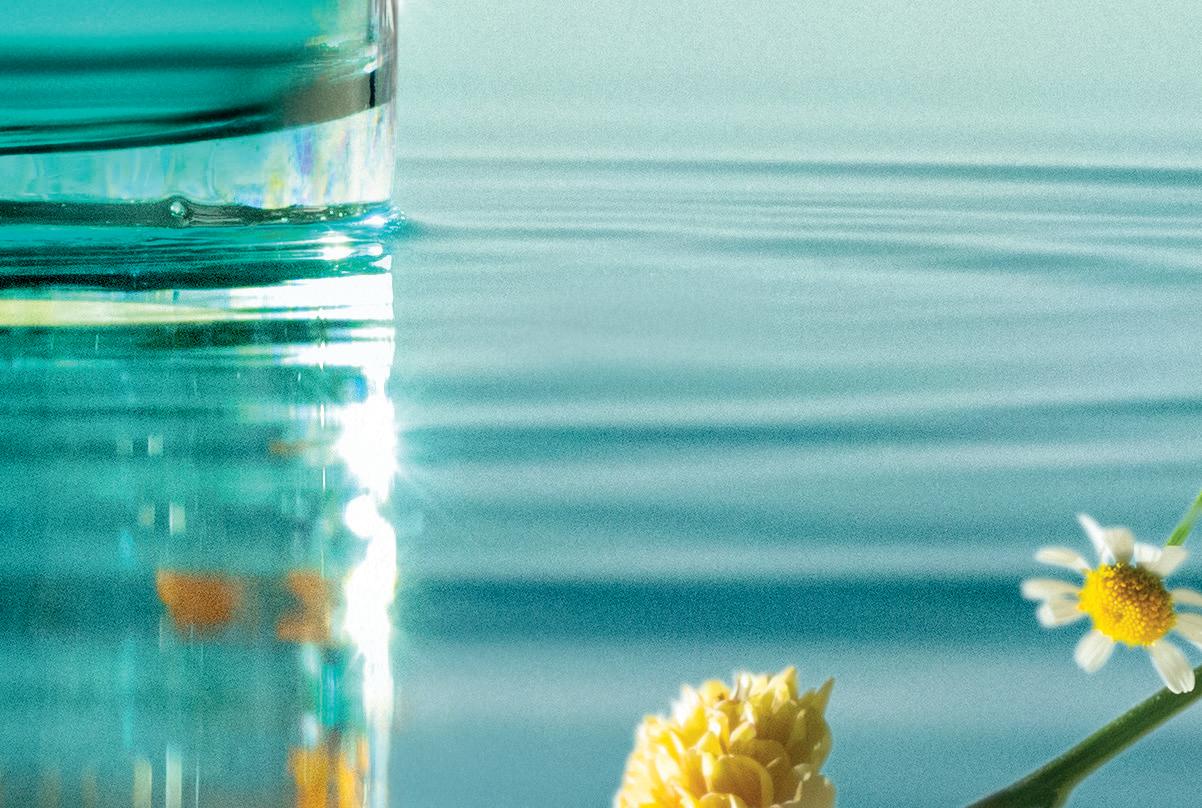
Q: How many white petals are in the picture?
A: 11